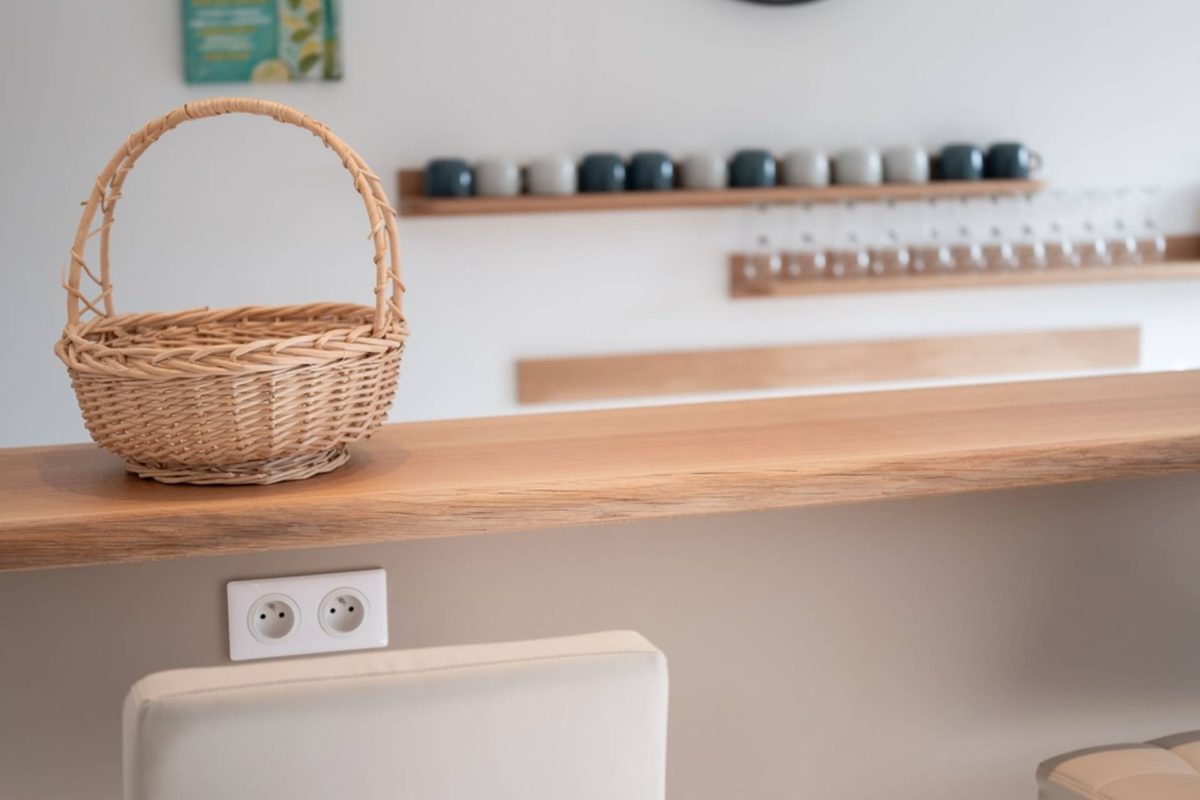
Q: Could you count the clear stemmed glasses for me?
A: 12